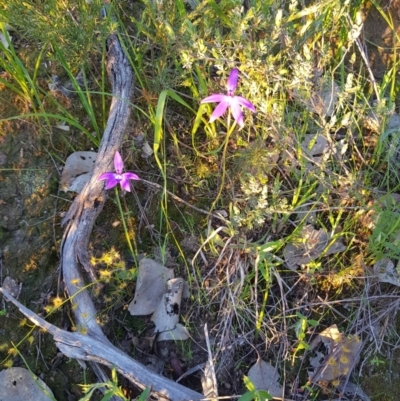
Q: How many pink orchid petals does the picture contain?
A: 10